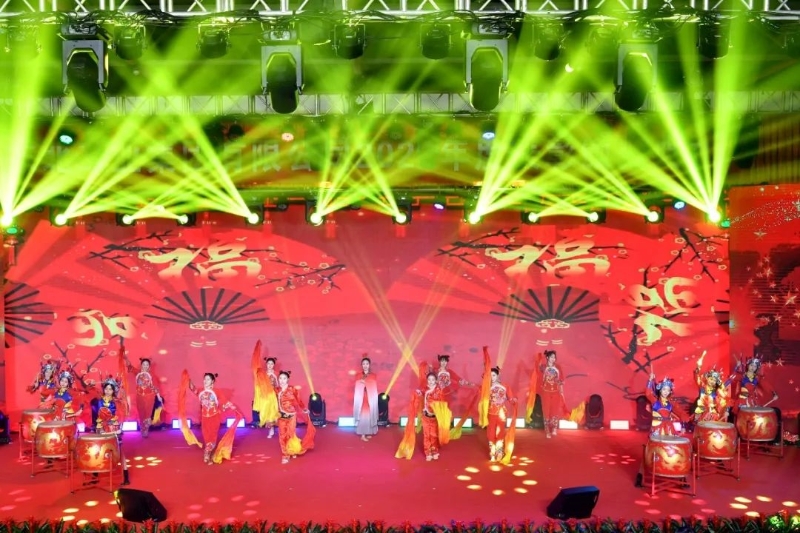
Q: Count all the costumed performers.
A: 15